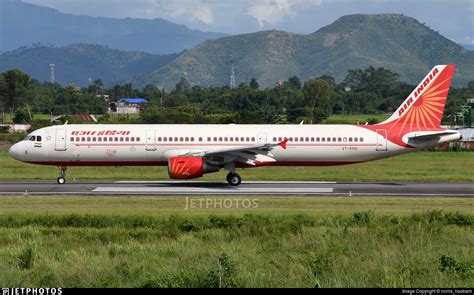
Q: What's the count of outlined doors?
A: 4